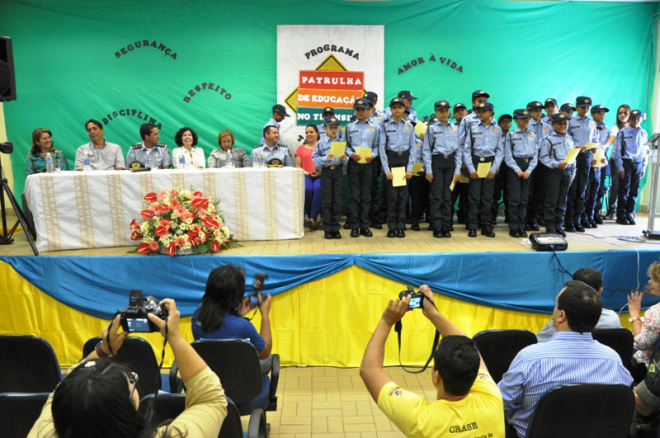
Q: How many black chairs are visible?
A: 8